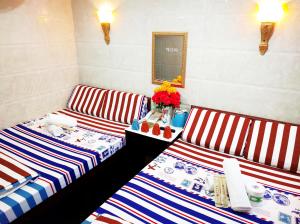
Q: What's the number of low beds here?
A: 2